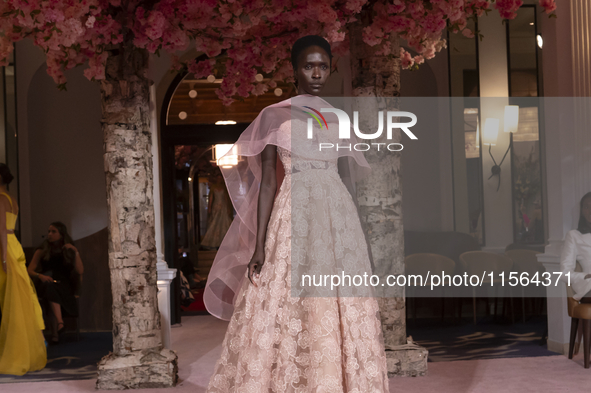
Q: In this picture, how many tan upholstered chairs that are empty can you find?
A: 3